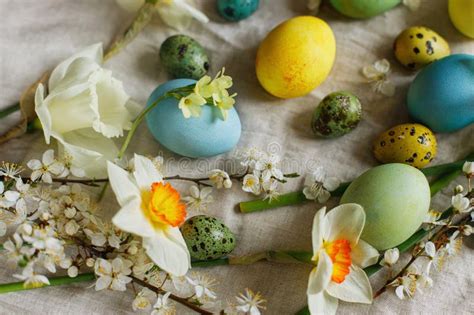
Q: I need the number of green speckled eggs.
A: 3